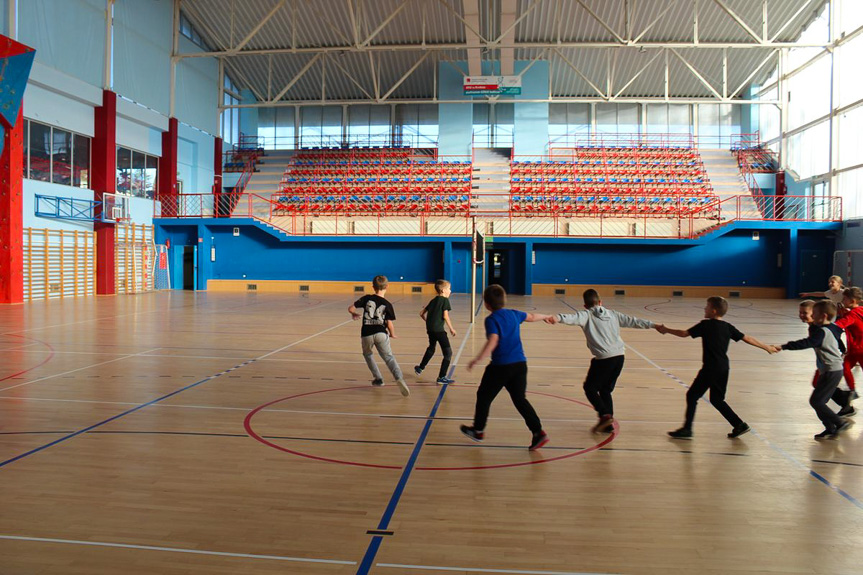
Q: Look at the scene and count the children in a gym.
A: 9